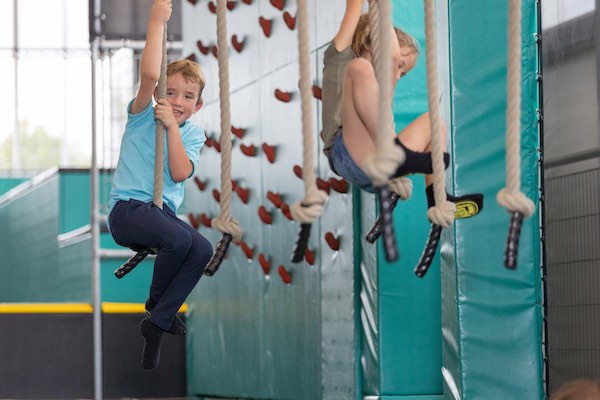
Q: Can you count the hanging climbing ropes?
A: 7